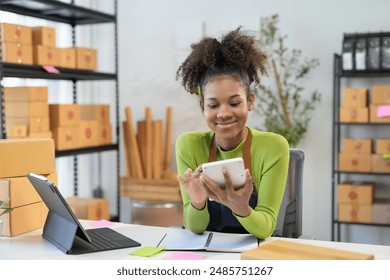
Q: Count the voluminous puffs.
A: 2